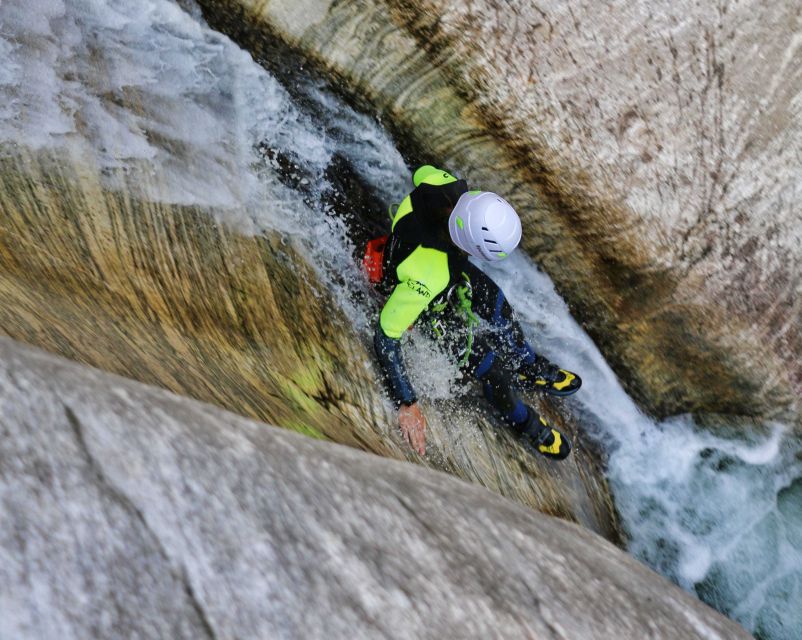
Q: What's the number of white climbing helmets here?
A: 1